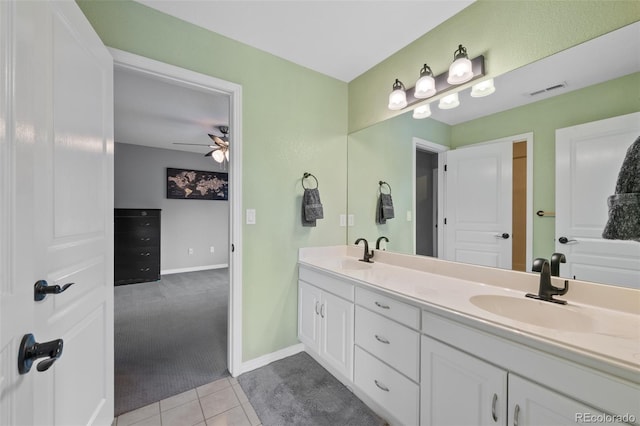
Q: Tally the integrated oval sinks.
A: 2